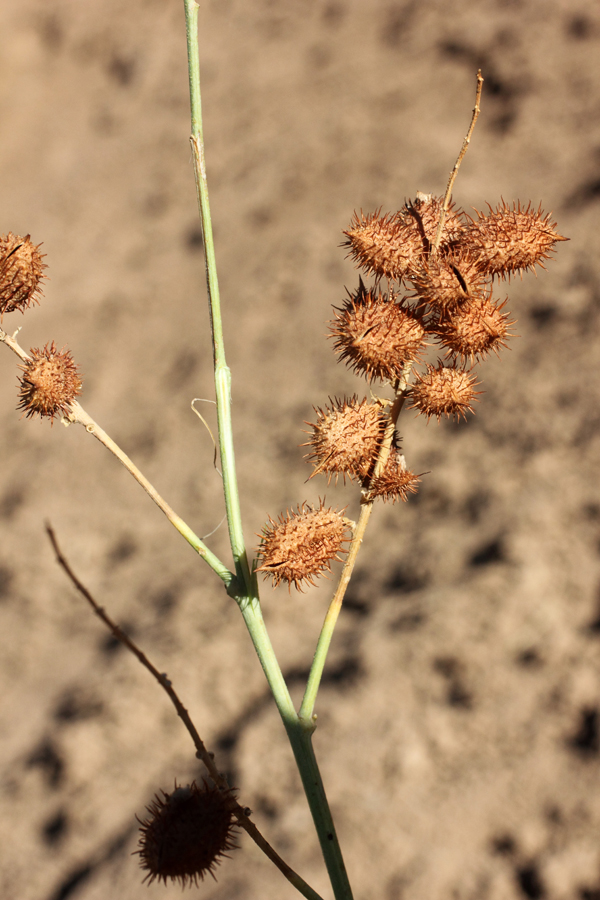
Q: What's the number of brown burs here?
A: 13